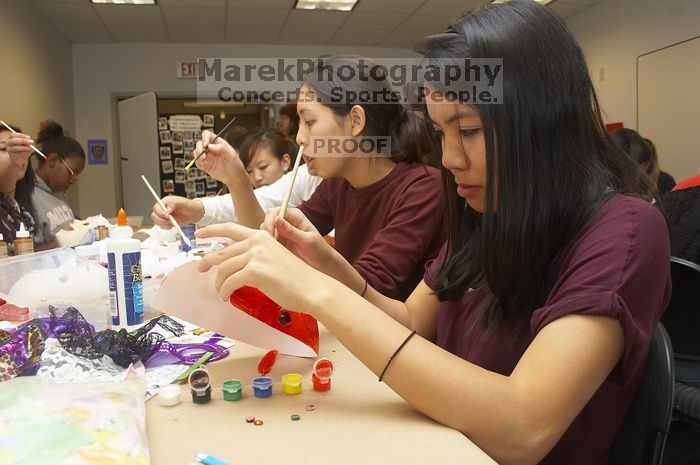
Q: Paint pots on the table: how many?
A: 6